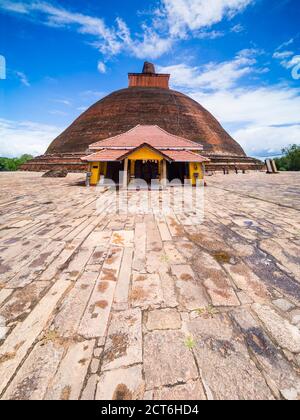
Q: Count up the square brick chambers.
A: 1